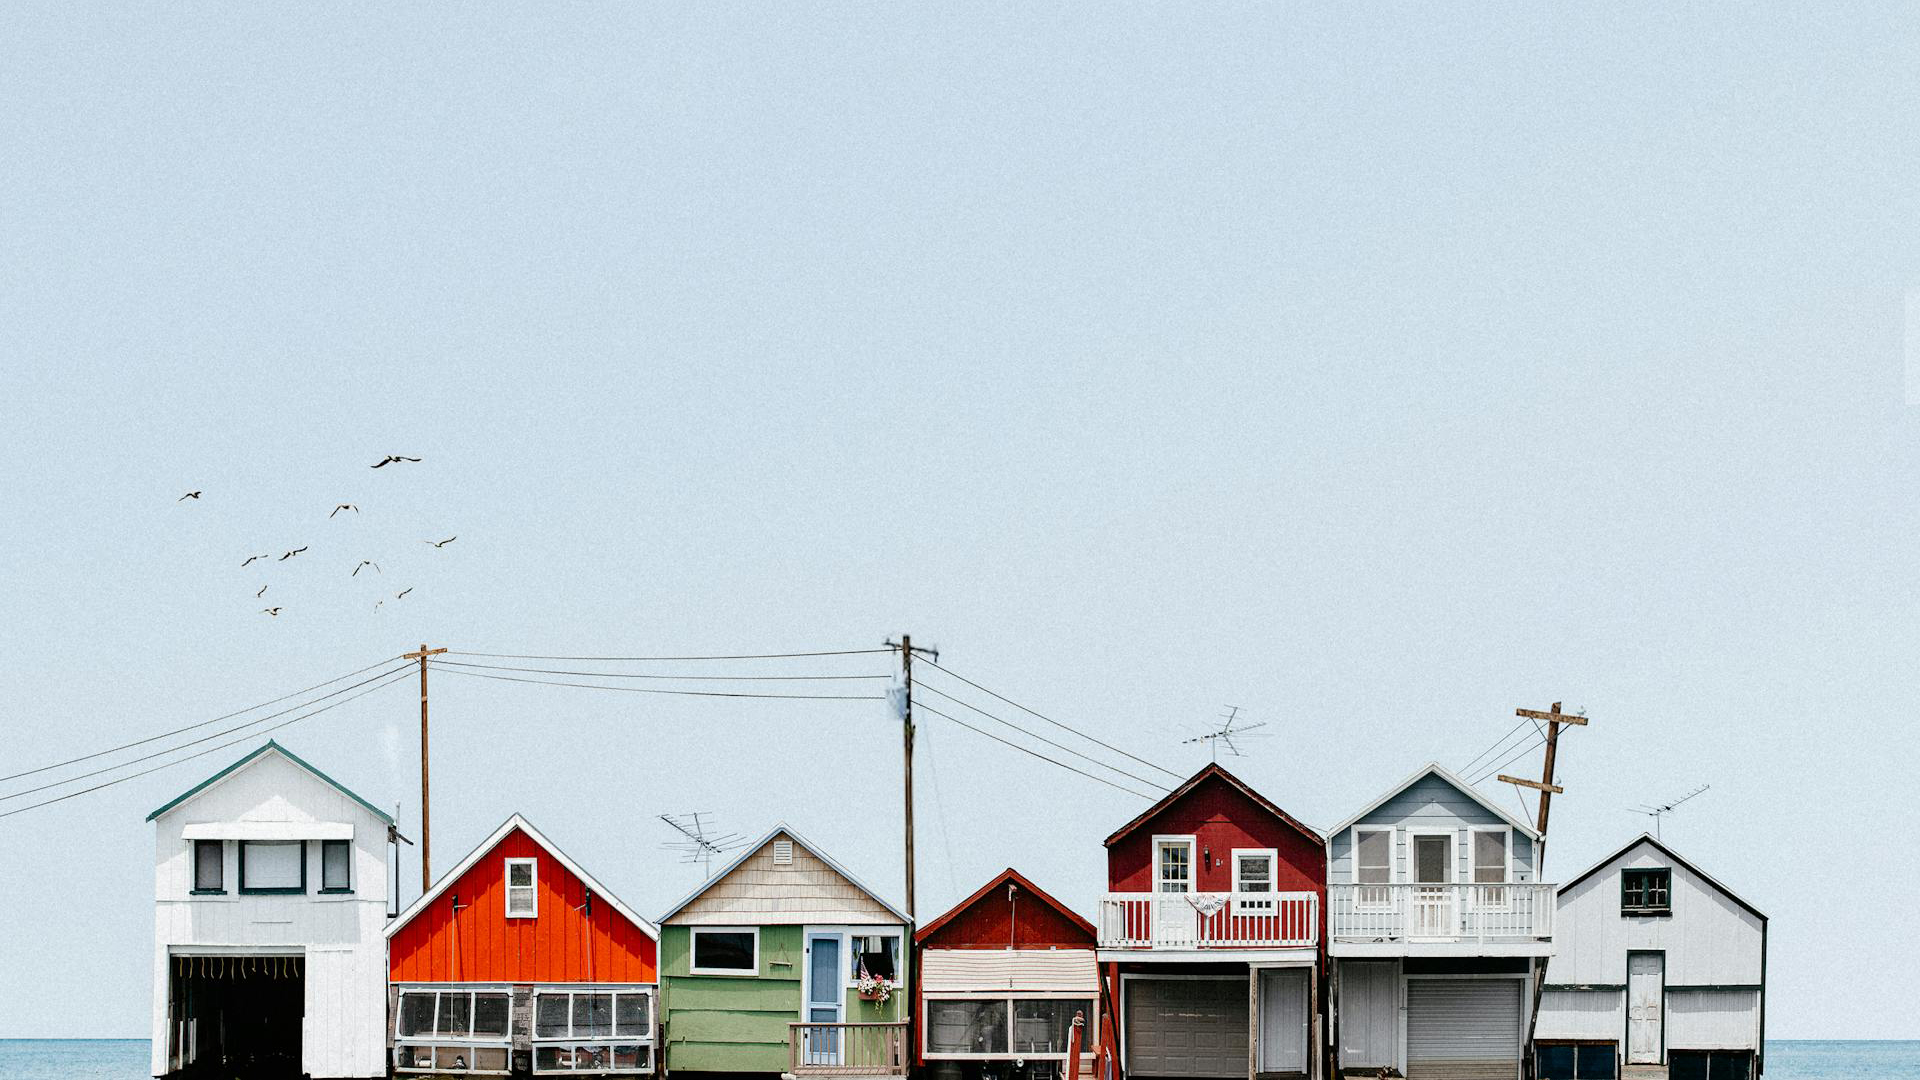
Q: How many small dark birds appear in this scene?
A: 11